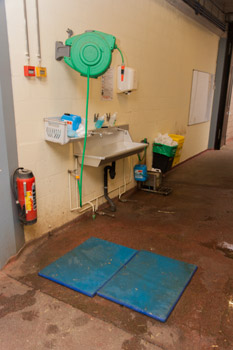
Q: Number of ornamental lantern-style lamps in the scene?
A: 0